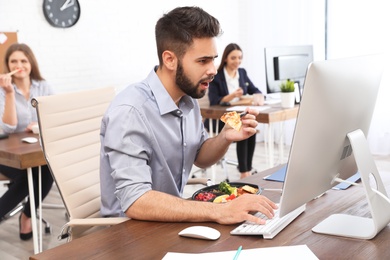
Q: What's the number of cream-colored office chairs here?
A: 1